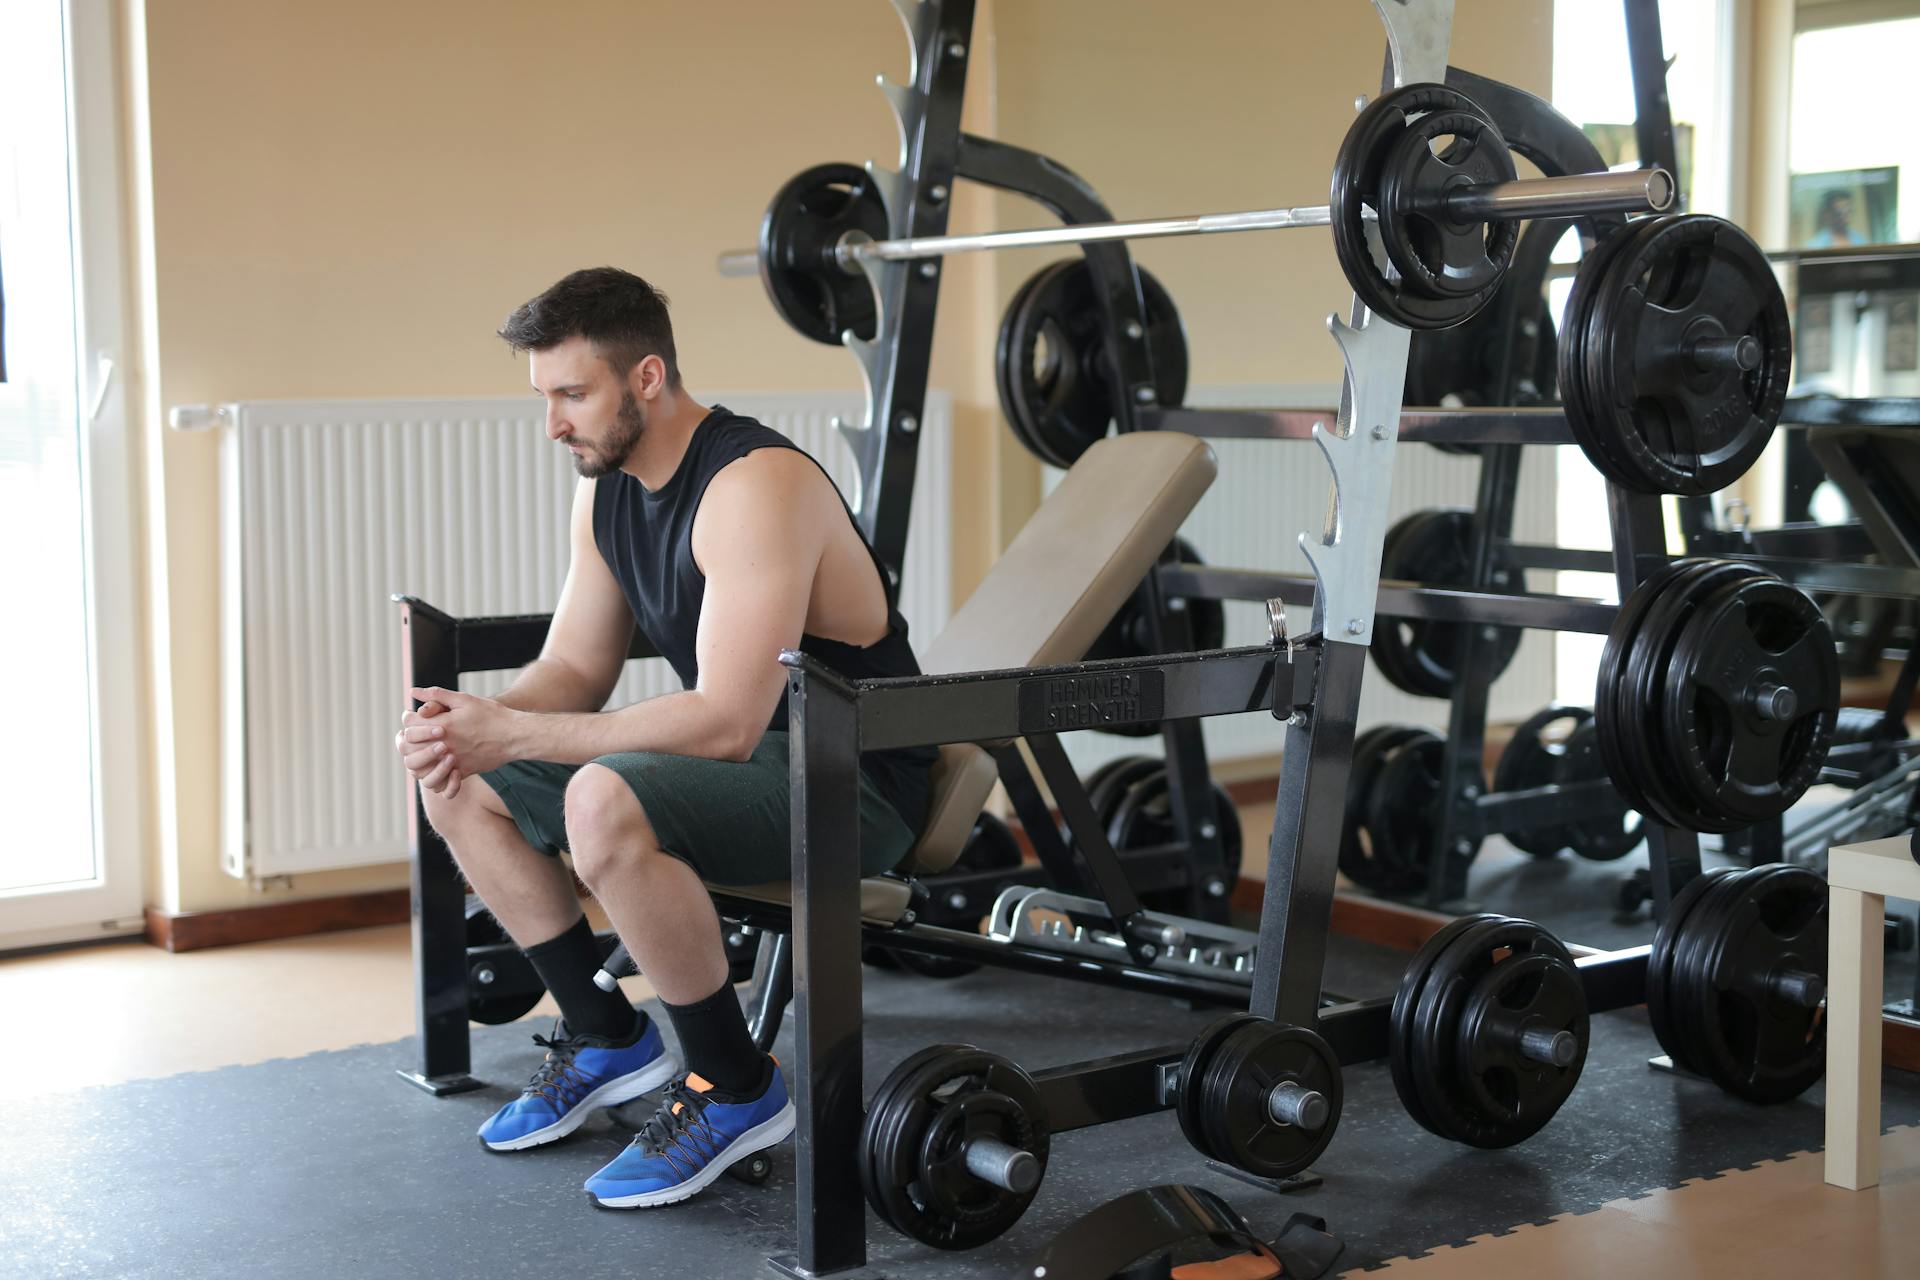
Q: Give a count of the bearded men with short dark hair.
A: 1